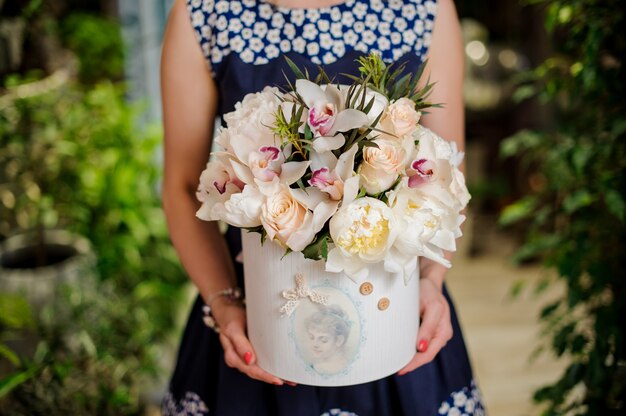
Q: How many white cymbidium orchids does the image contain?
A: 5